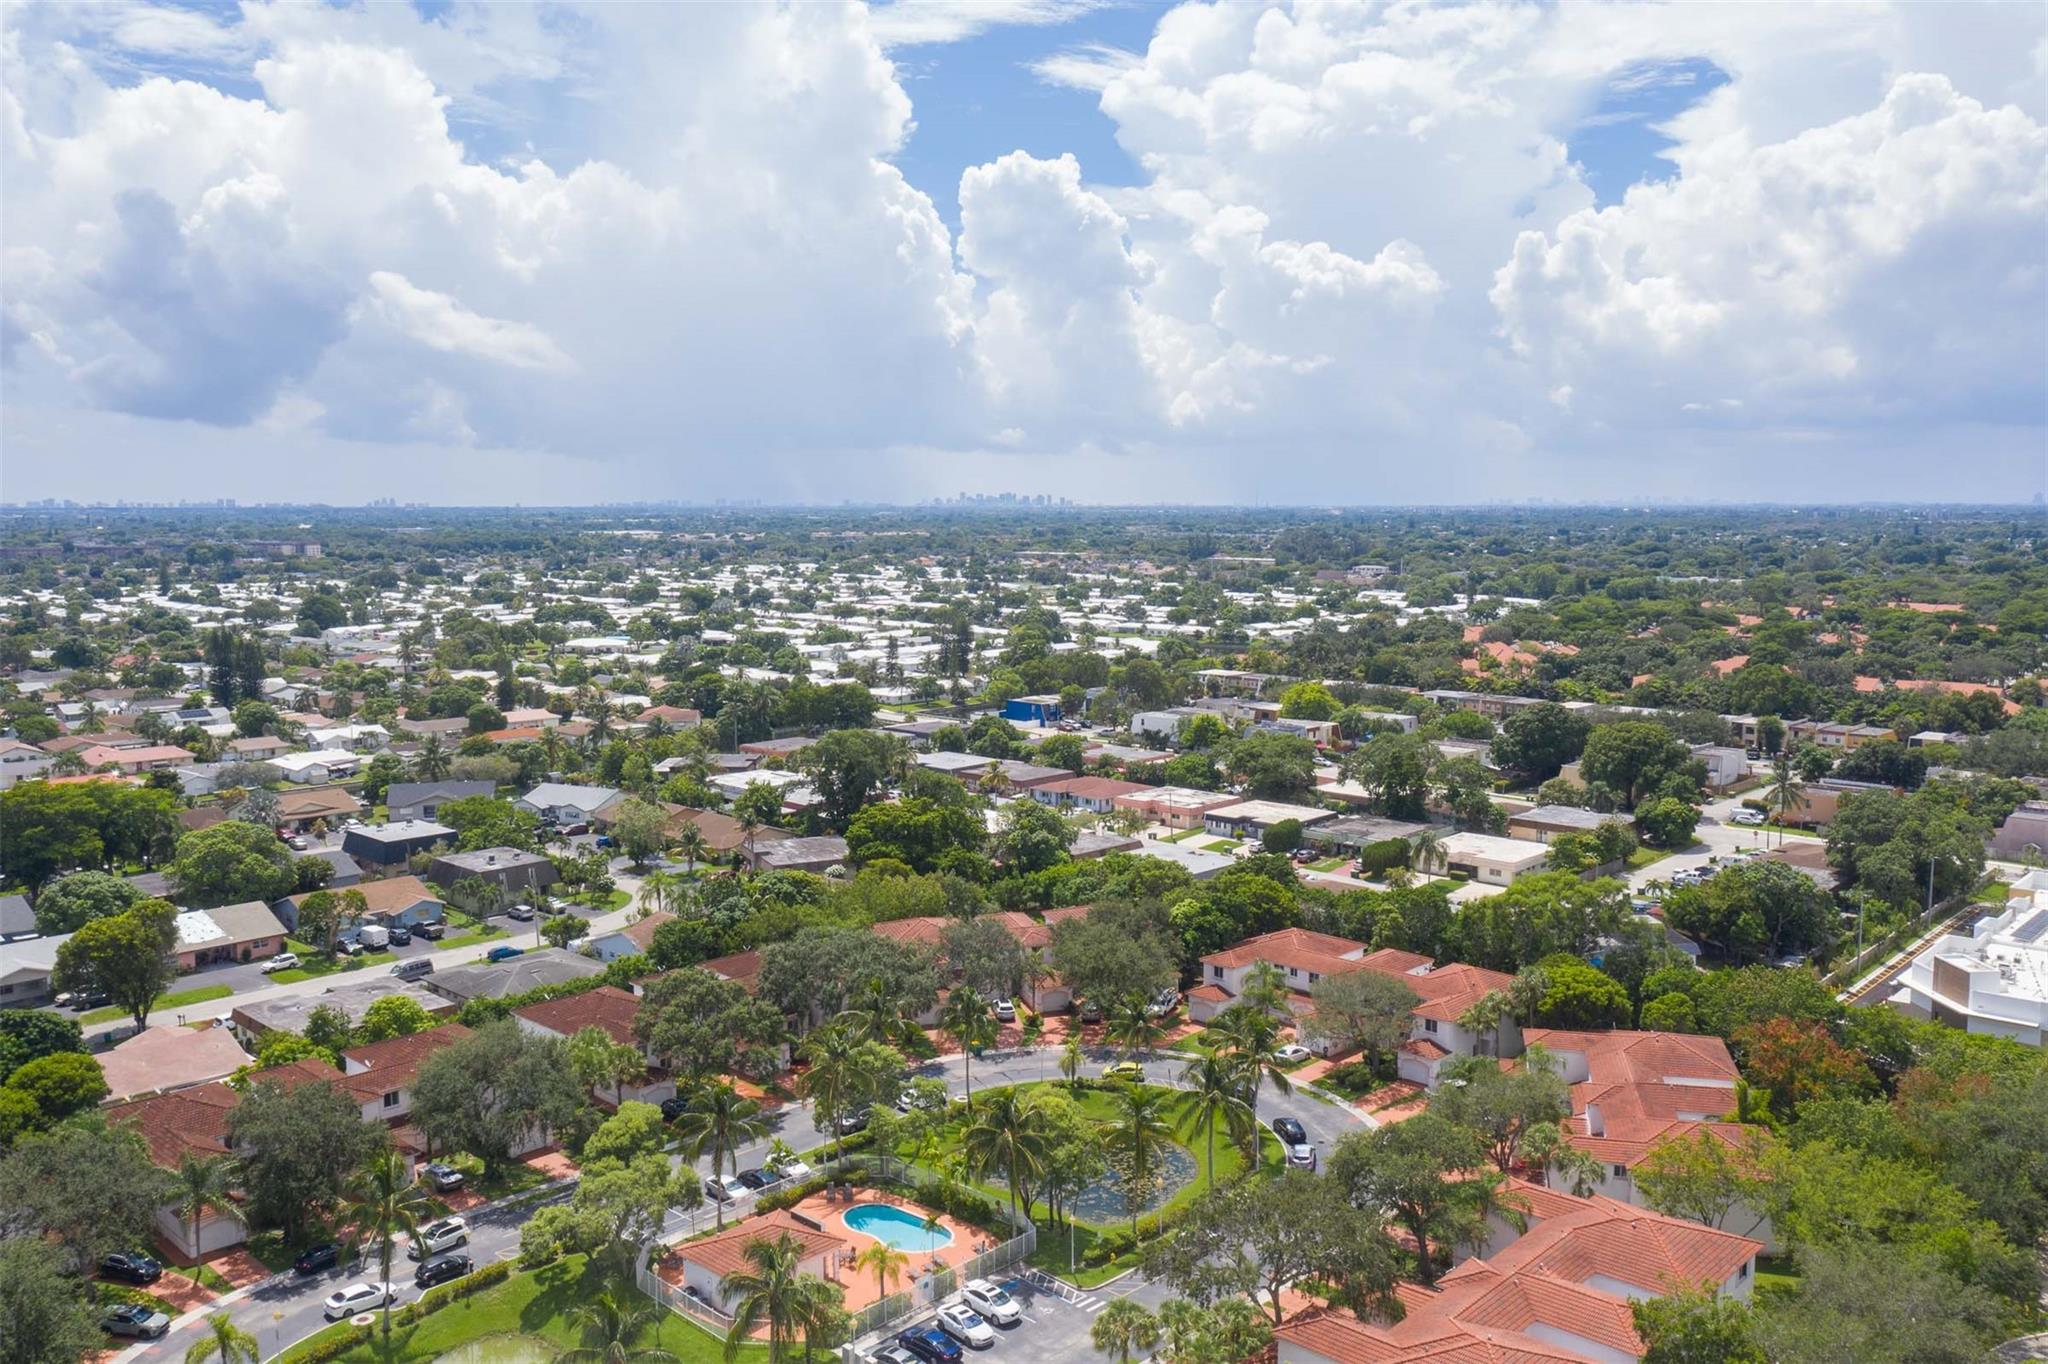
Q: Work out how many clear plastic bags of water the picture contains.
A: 0